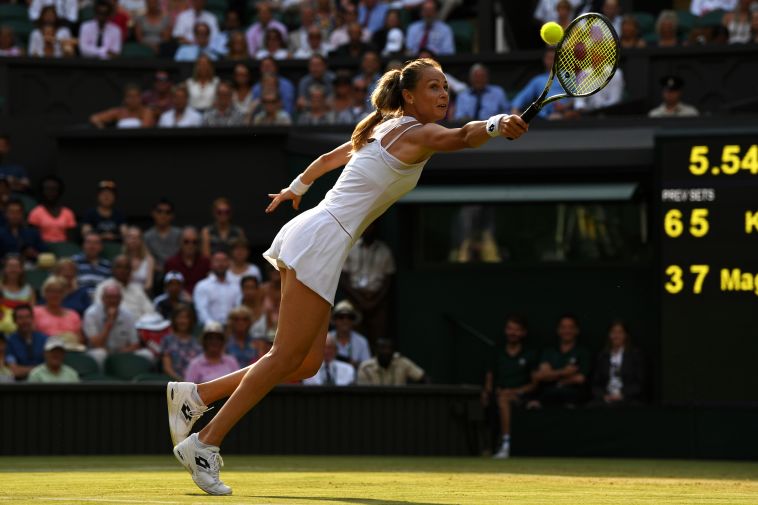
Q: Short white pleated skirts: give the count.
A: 1